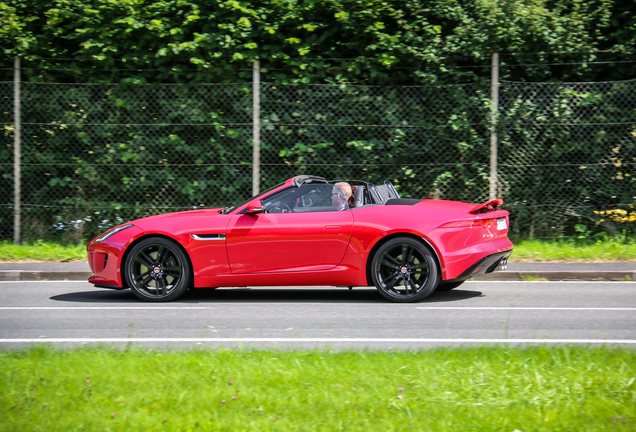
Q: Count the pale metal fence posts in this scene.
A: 3